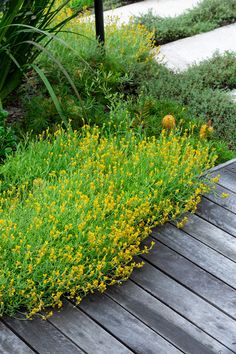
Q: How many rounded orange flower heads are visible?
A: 2